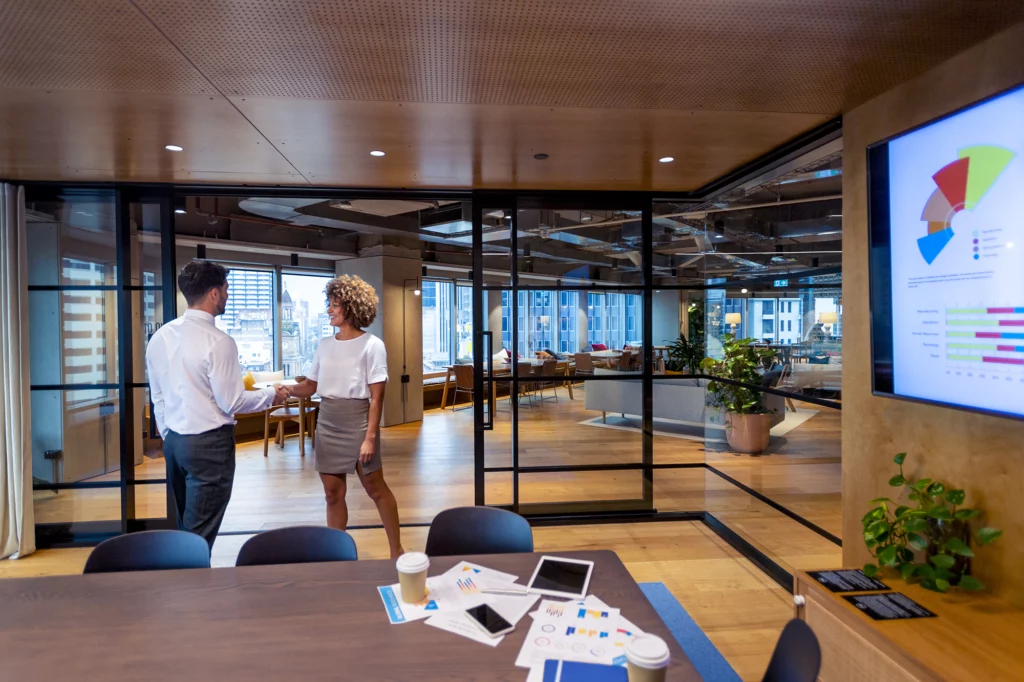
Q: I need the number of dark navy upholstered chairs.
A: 4